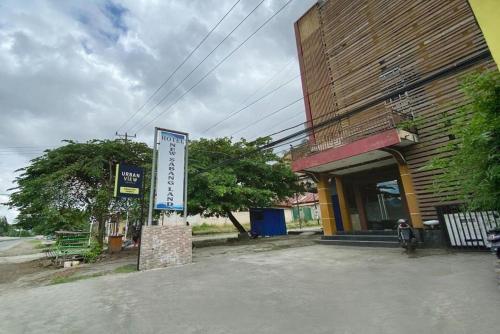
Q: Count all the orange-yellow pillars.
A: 3